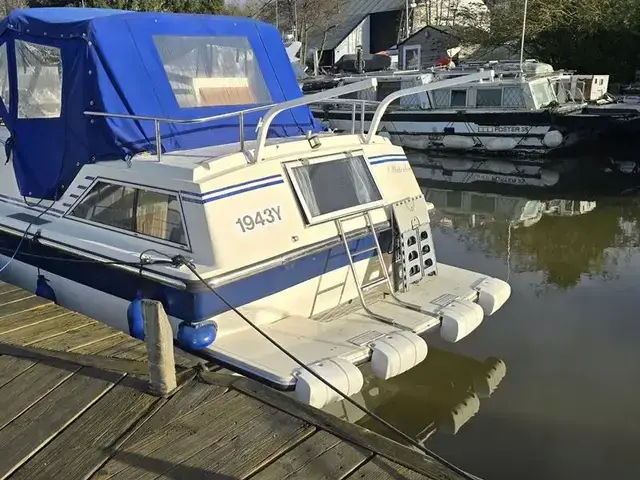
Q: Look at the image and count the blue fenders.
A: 3